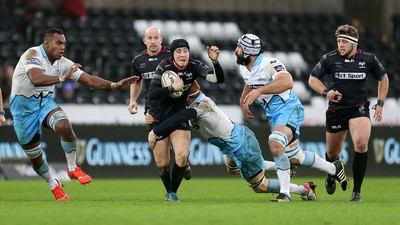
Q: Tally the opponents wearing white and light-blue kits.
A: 3